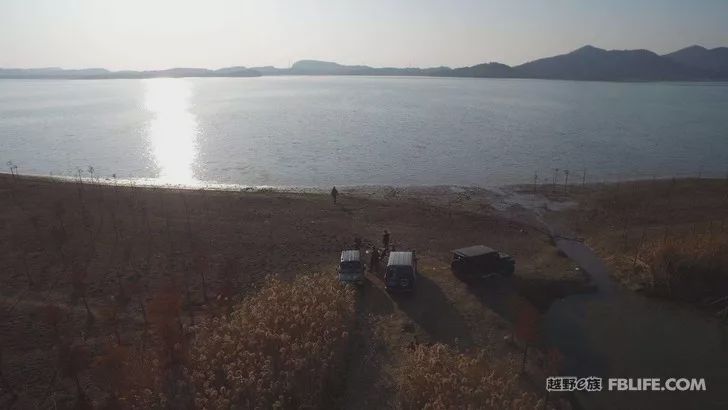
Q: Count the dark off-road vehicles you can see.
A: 1